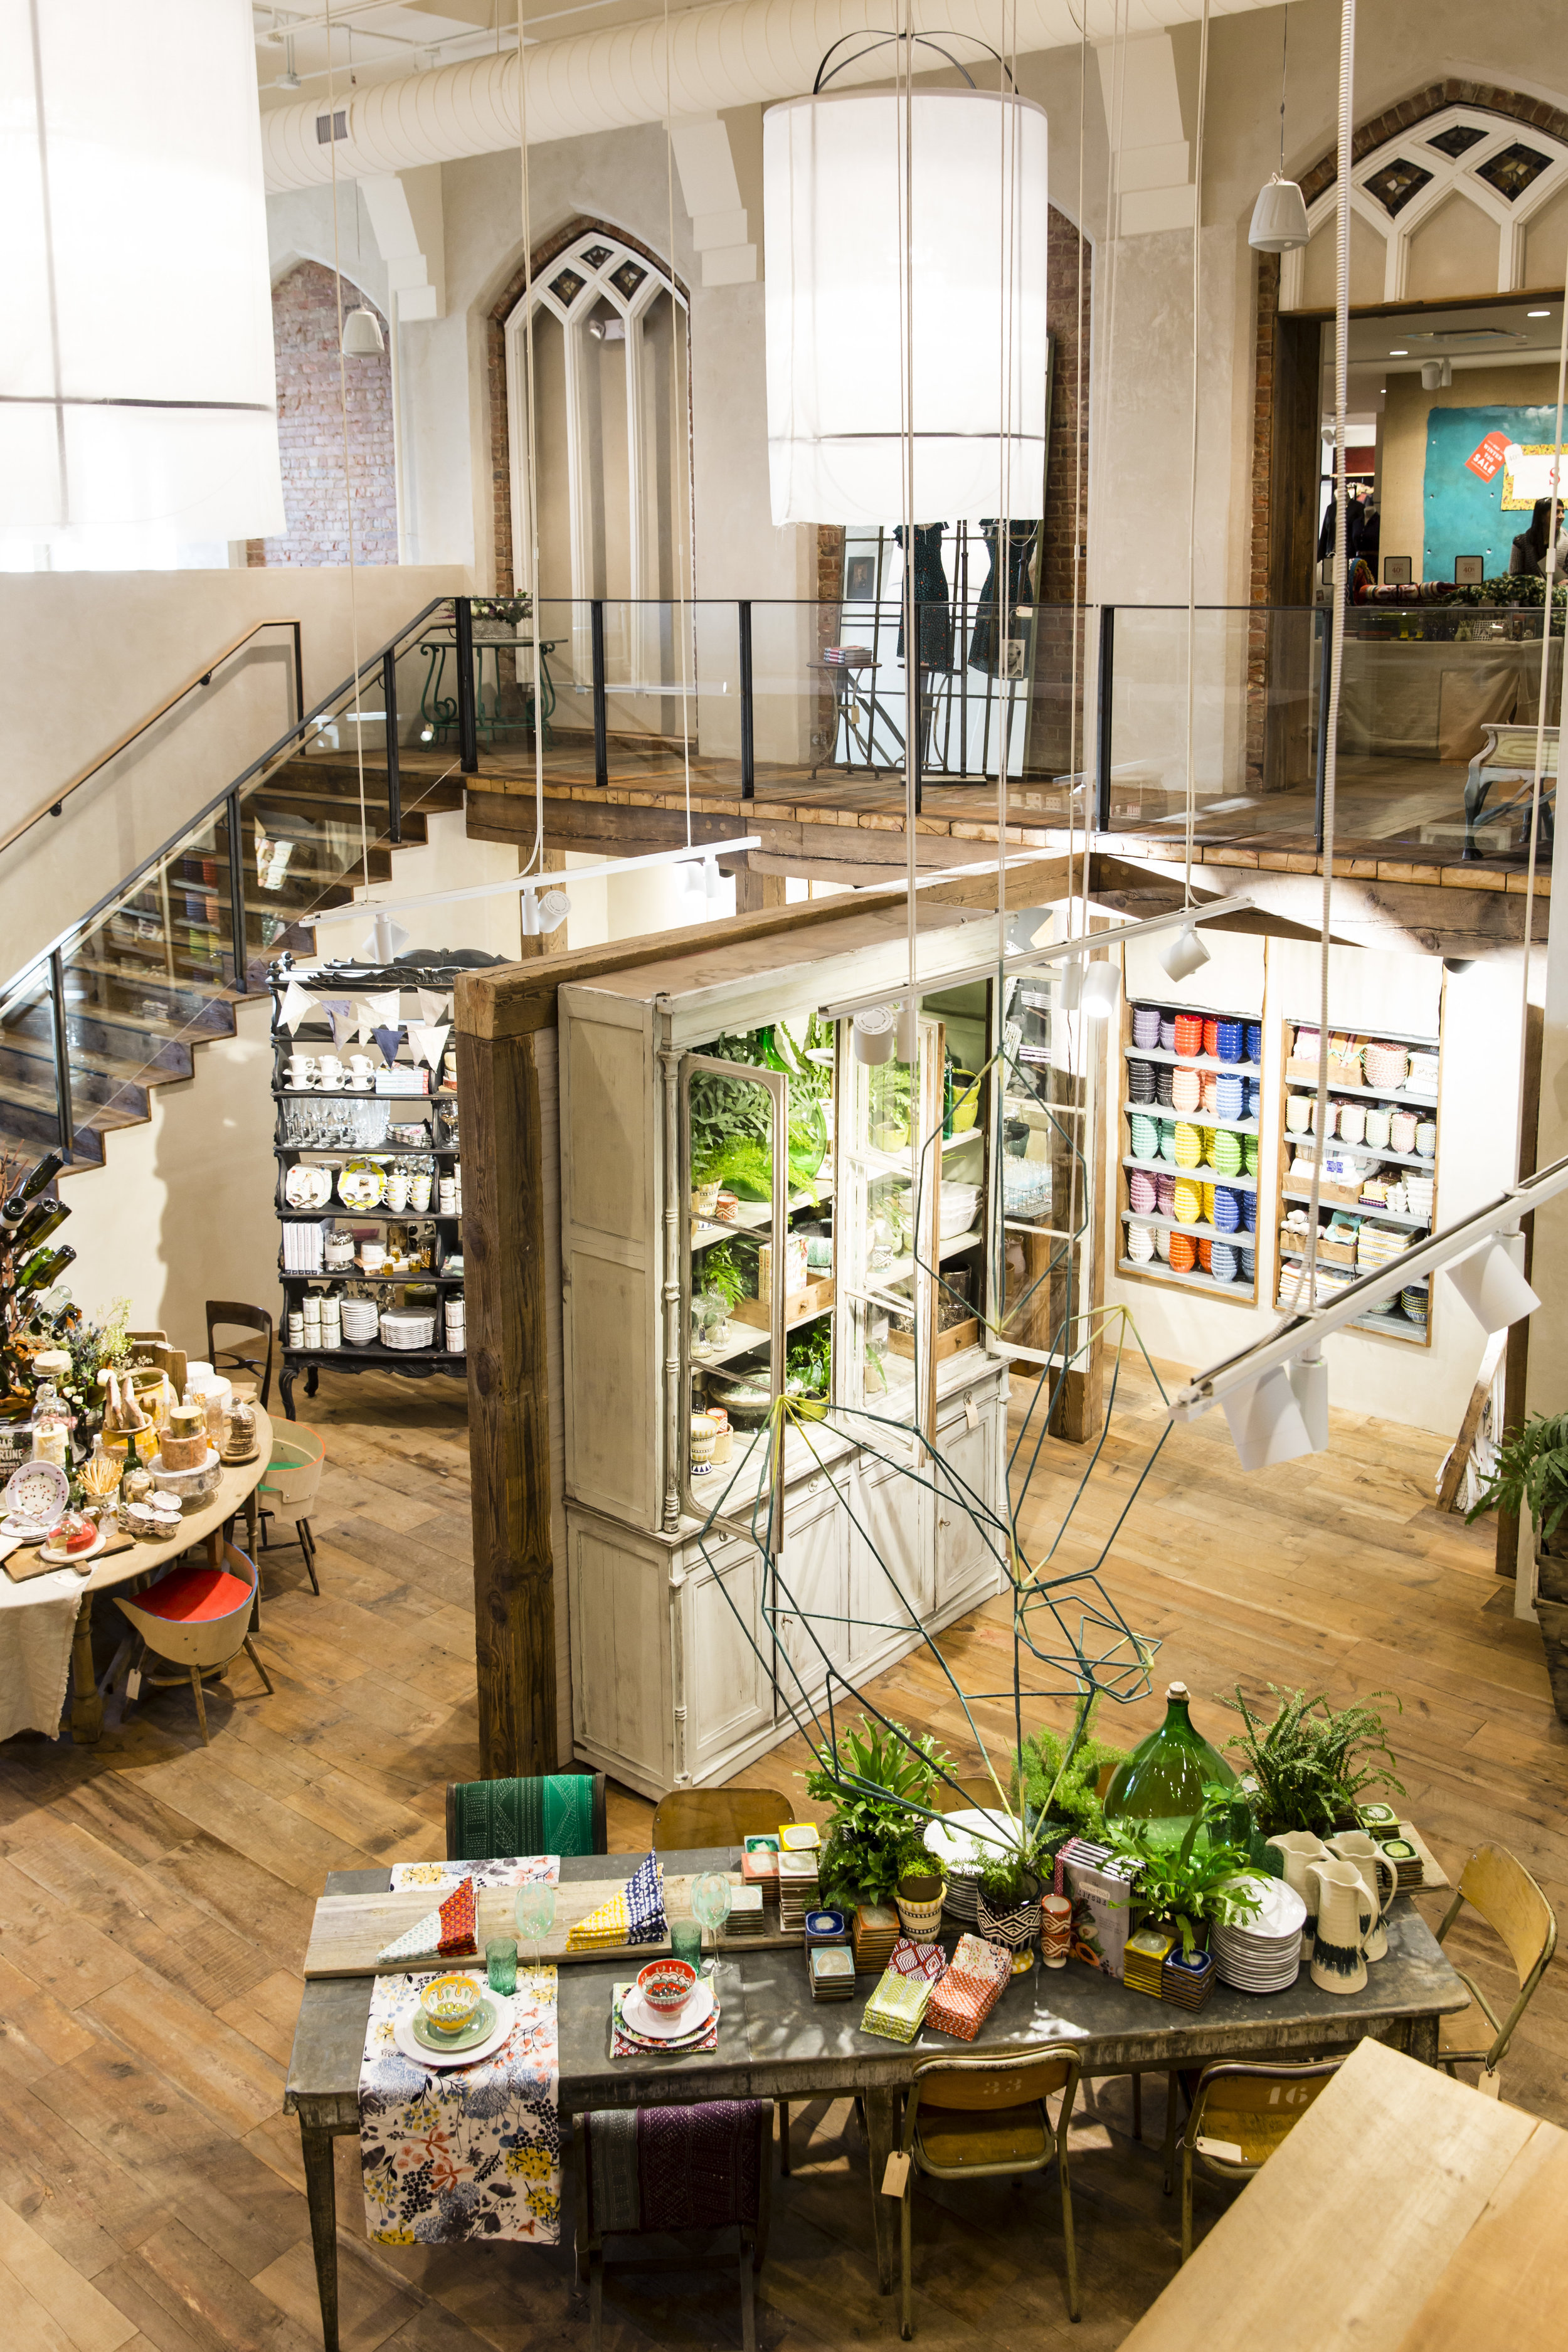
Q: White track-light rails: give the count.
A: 3